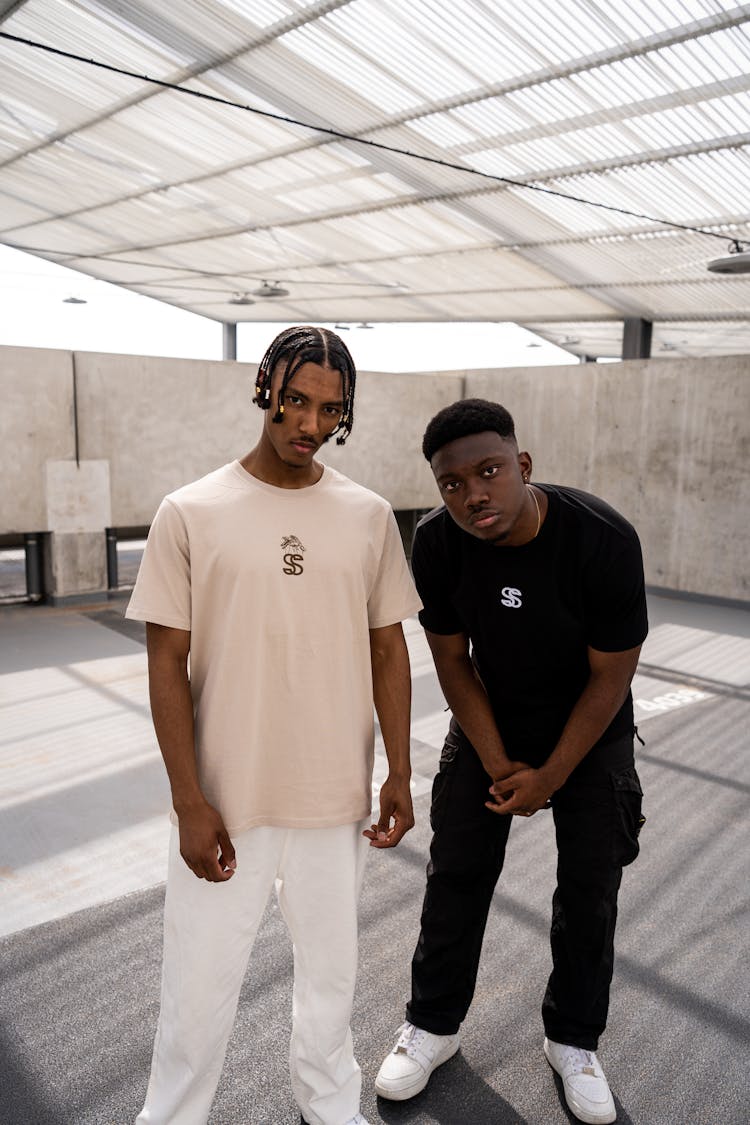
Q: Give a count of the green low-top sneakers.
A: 0